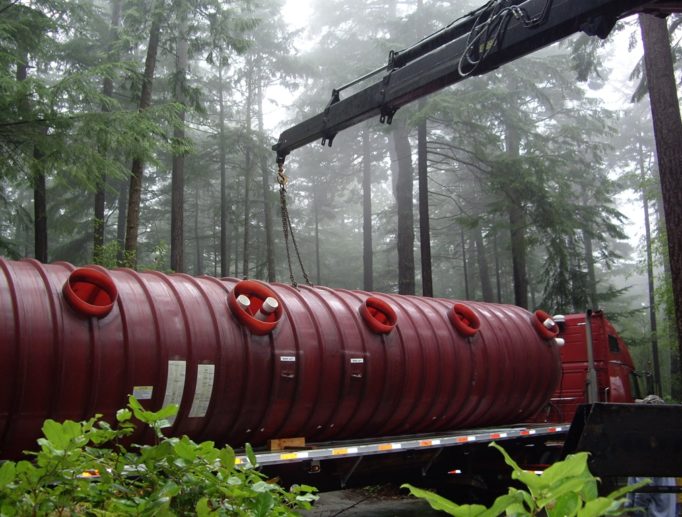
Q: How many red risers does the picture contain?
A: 5